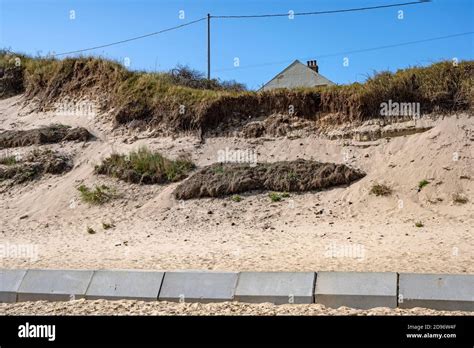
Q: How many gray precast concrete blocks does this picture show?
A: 7